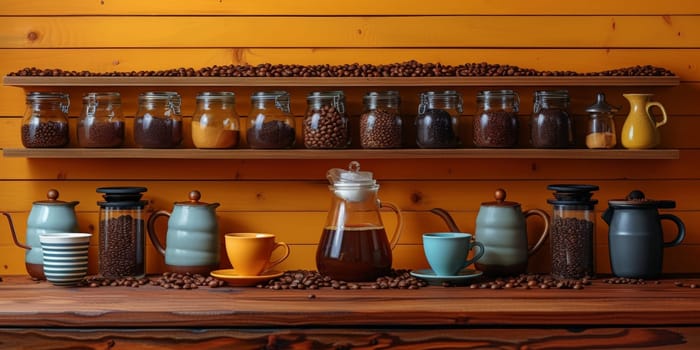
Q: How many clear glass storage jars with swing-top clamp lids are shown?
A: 10